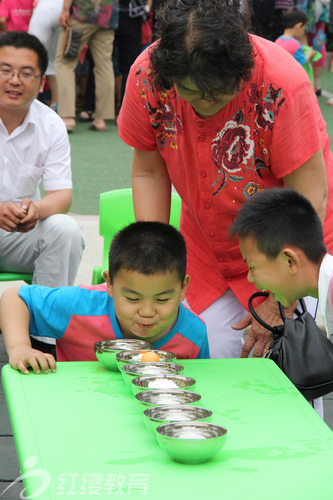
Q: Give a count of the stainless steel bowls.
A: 7